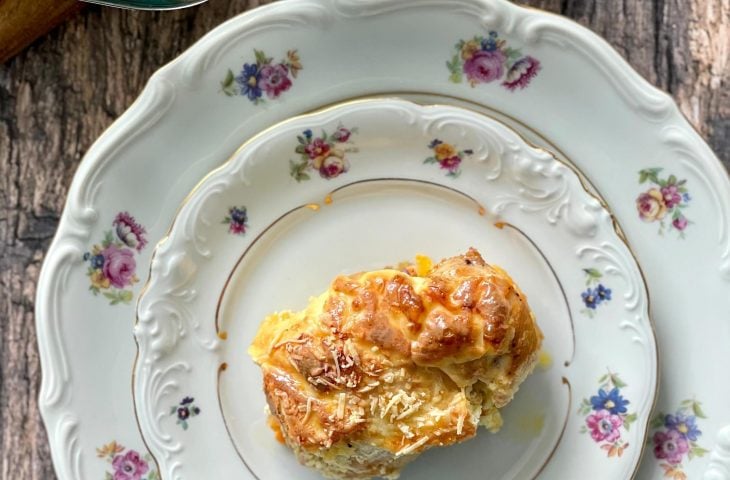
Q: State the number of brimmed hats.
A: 0